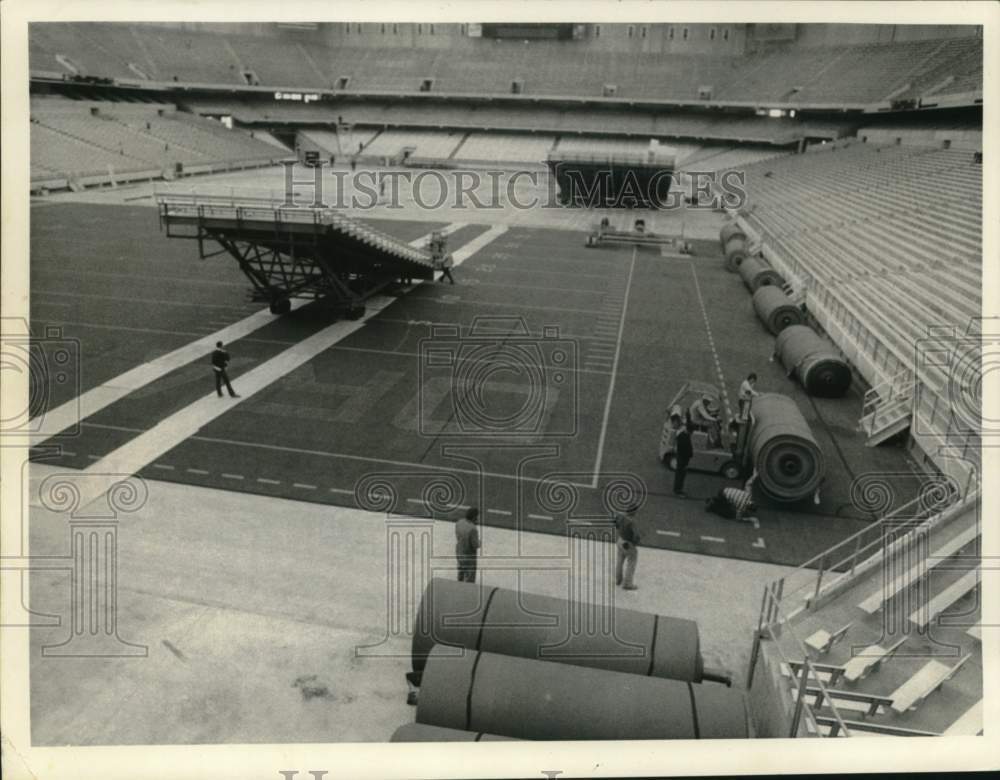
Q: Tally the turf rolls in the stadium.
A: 9